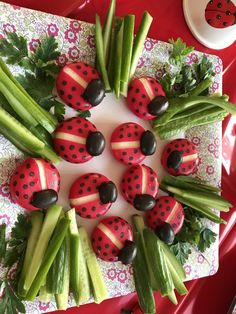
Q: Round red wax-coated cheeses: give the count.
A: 10